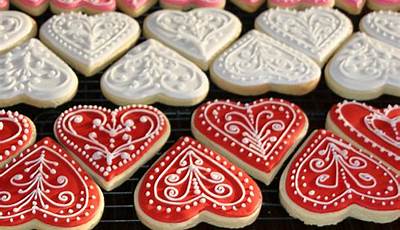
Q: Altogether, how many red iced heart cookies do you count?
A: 7